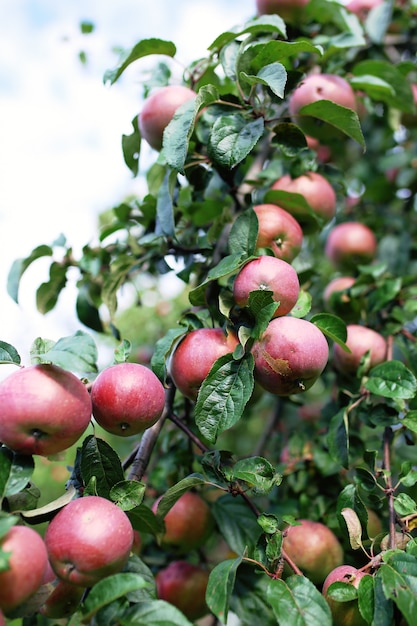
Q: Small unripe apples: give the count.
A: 0